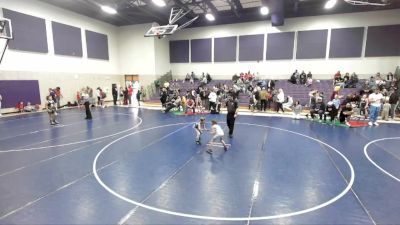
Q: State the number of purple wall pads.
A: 12